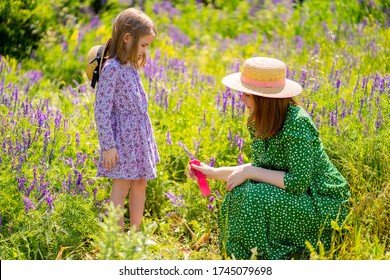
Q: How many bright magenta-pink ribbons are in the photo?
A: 1